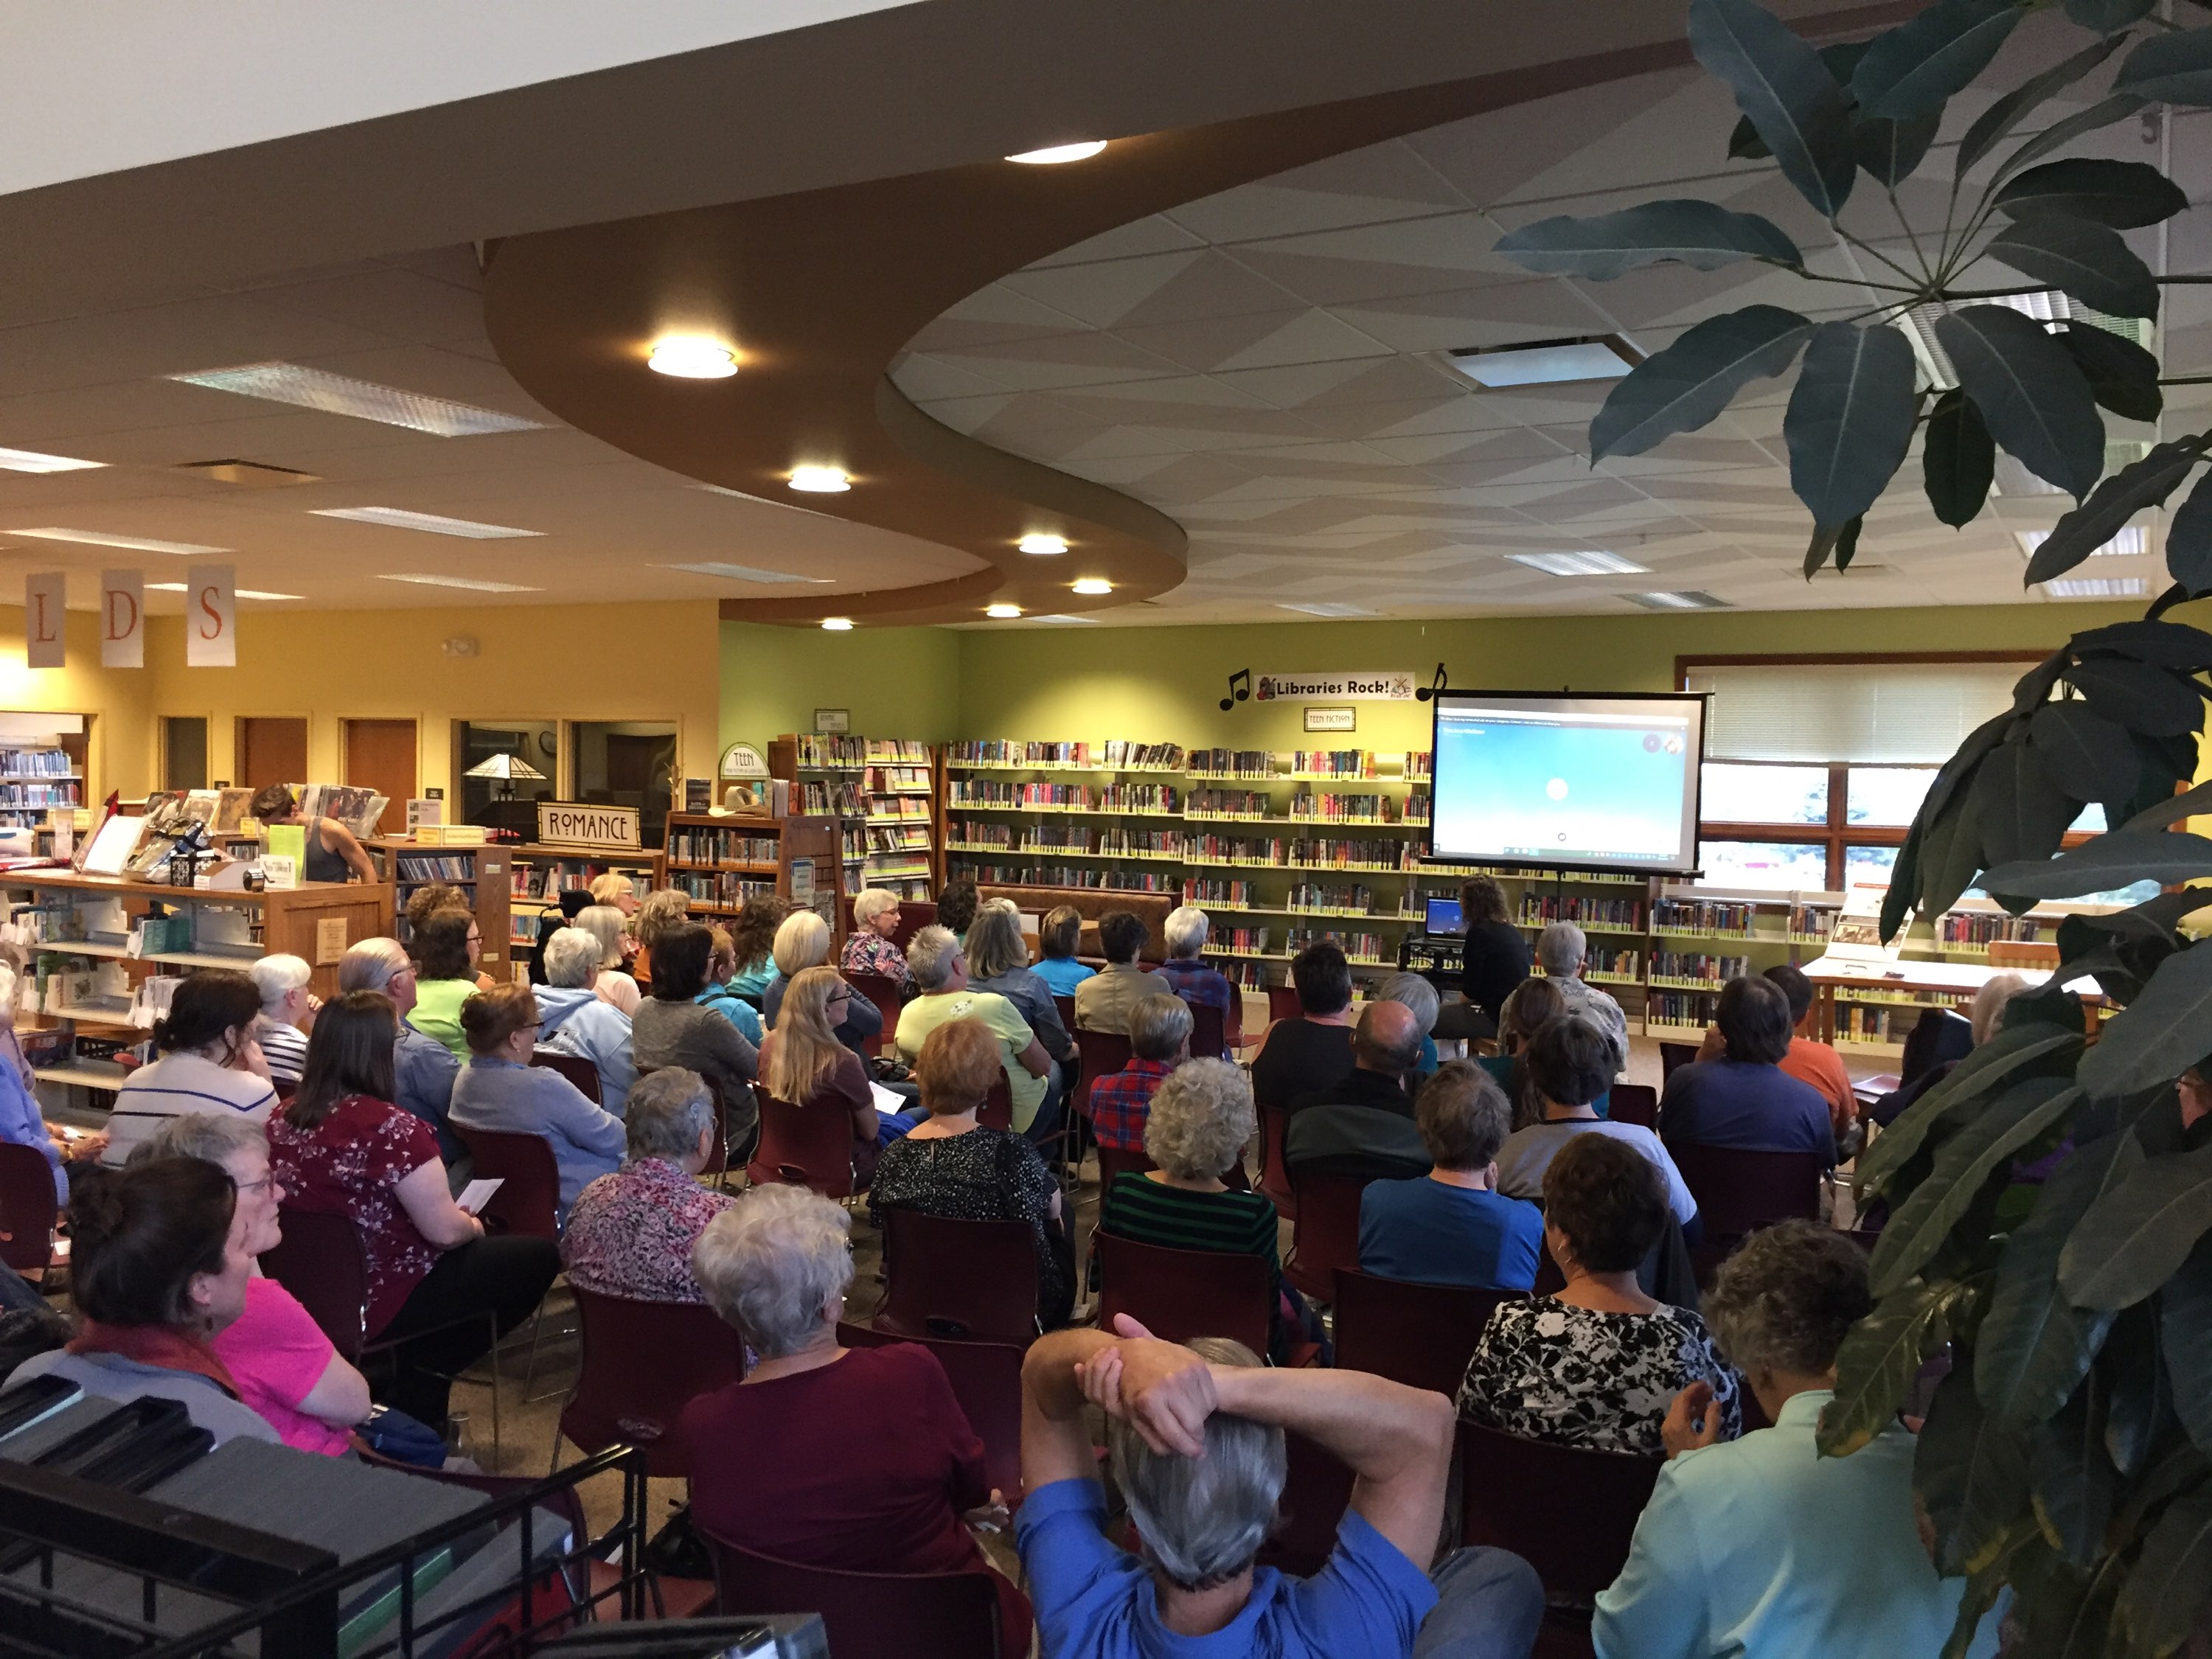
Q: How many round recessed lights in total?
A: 7